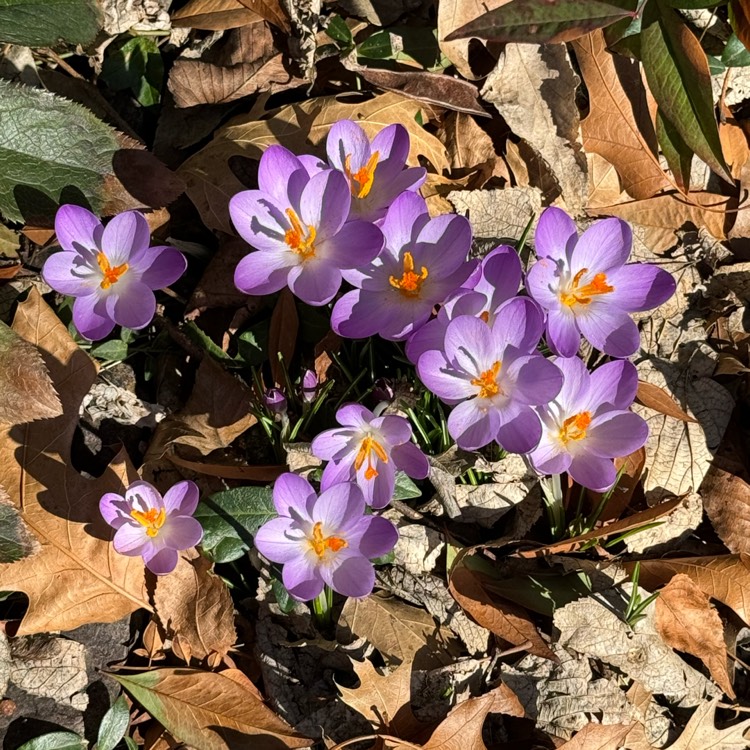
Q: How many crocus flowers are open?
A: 11